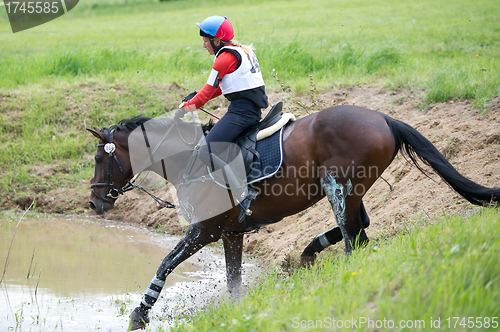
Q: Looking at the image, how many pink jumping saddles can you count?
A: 0